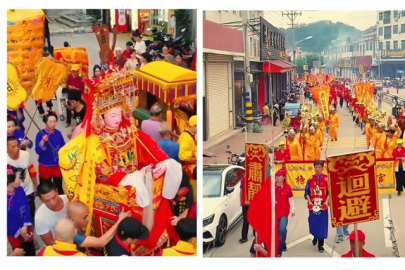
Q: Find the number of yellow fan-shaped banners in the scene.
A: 2